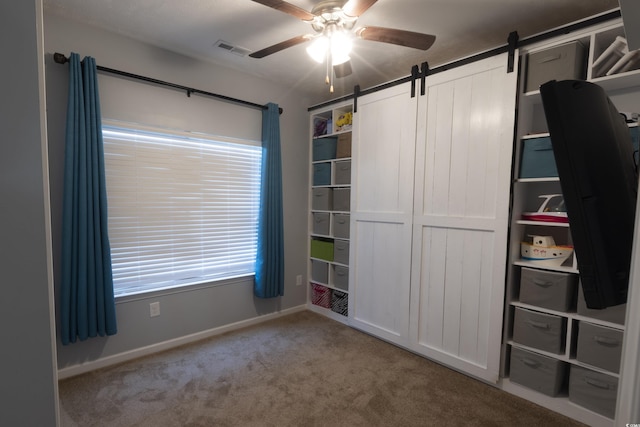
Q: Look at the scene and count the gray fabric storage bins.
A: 15